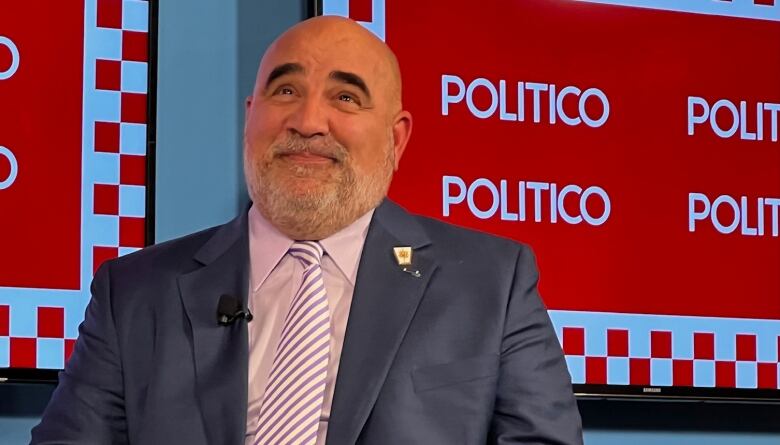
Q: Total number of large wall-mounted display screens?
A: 2